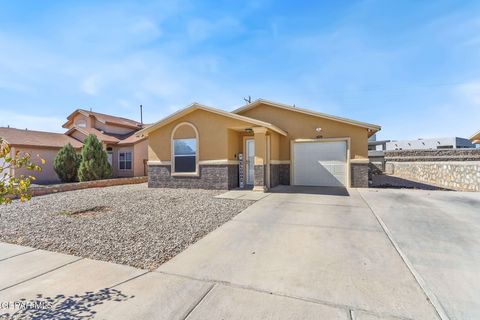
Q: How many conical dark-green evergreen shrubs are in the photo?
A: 2